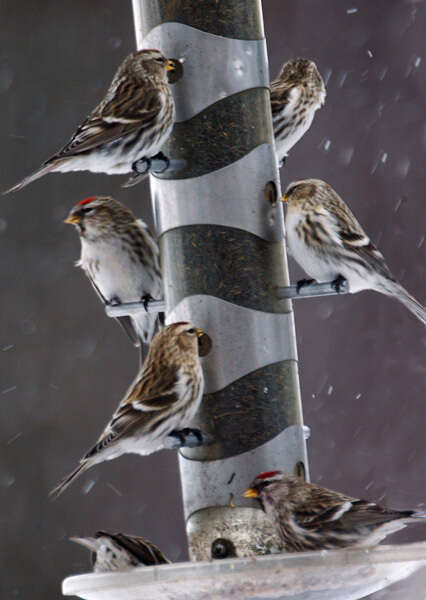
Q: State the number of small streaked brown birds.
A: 7